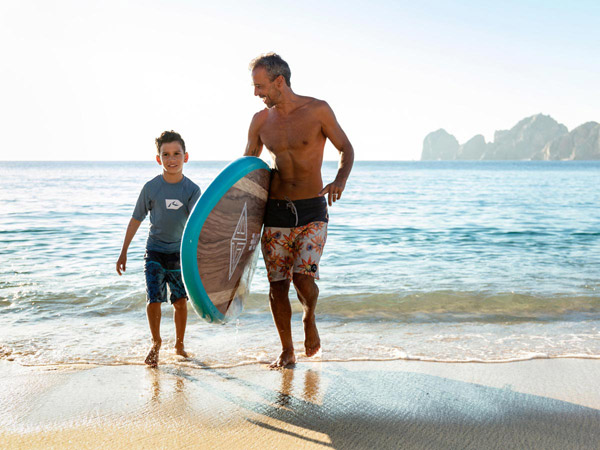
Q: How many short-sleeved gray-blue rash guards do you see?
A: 1